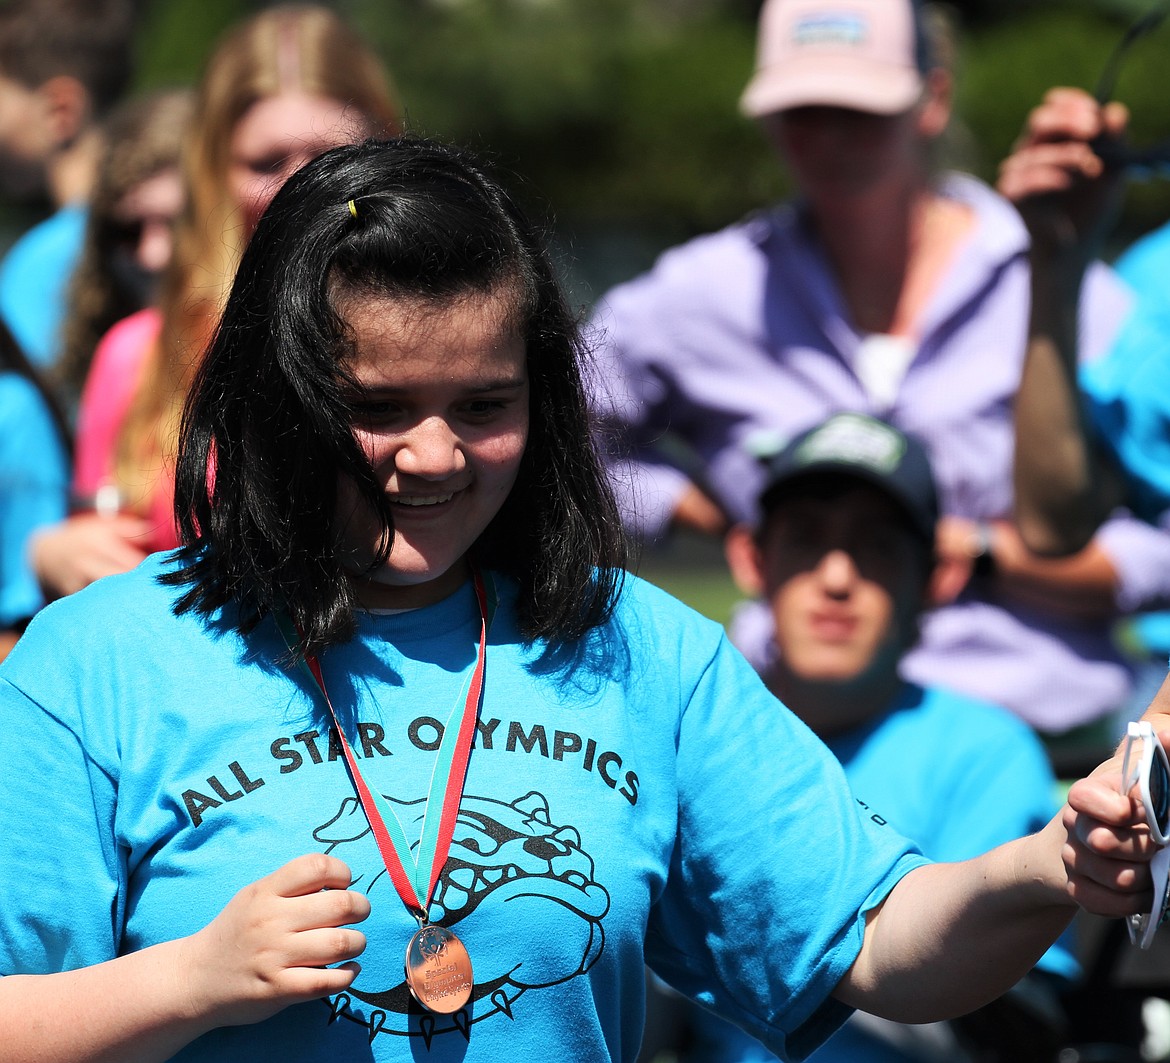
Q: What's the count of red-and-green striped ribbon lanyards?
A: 1